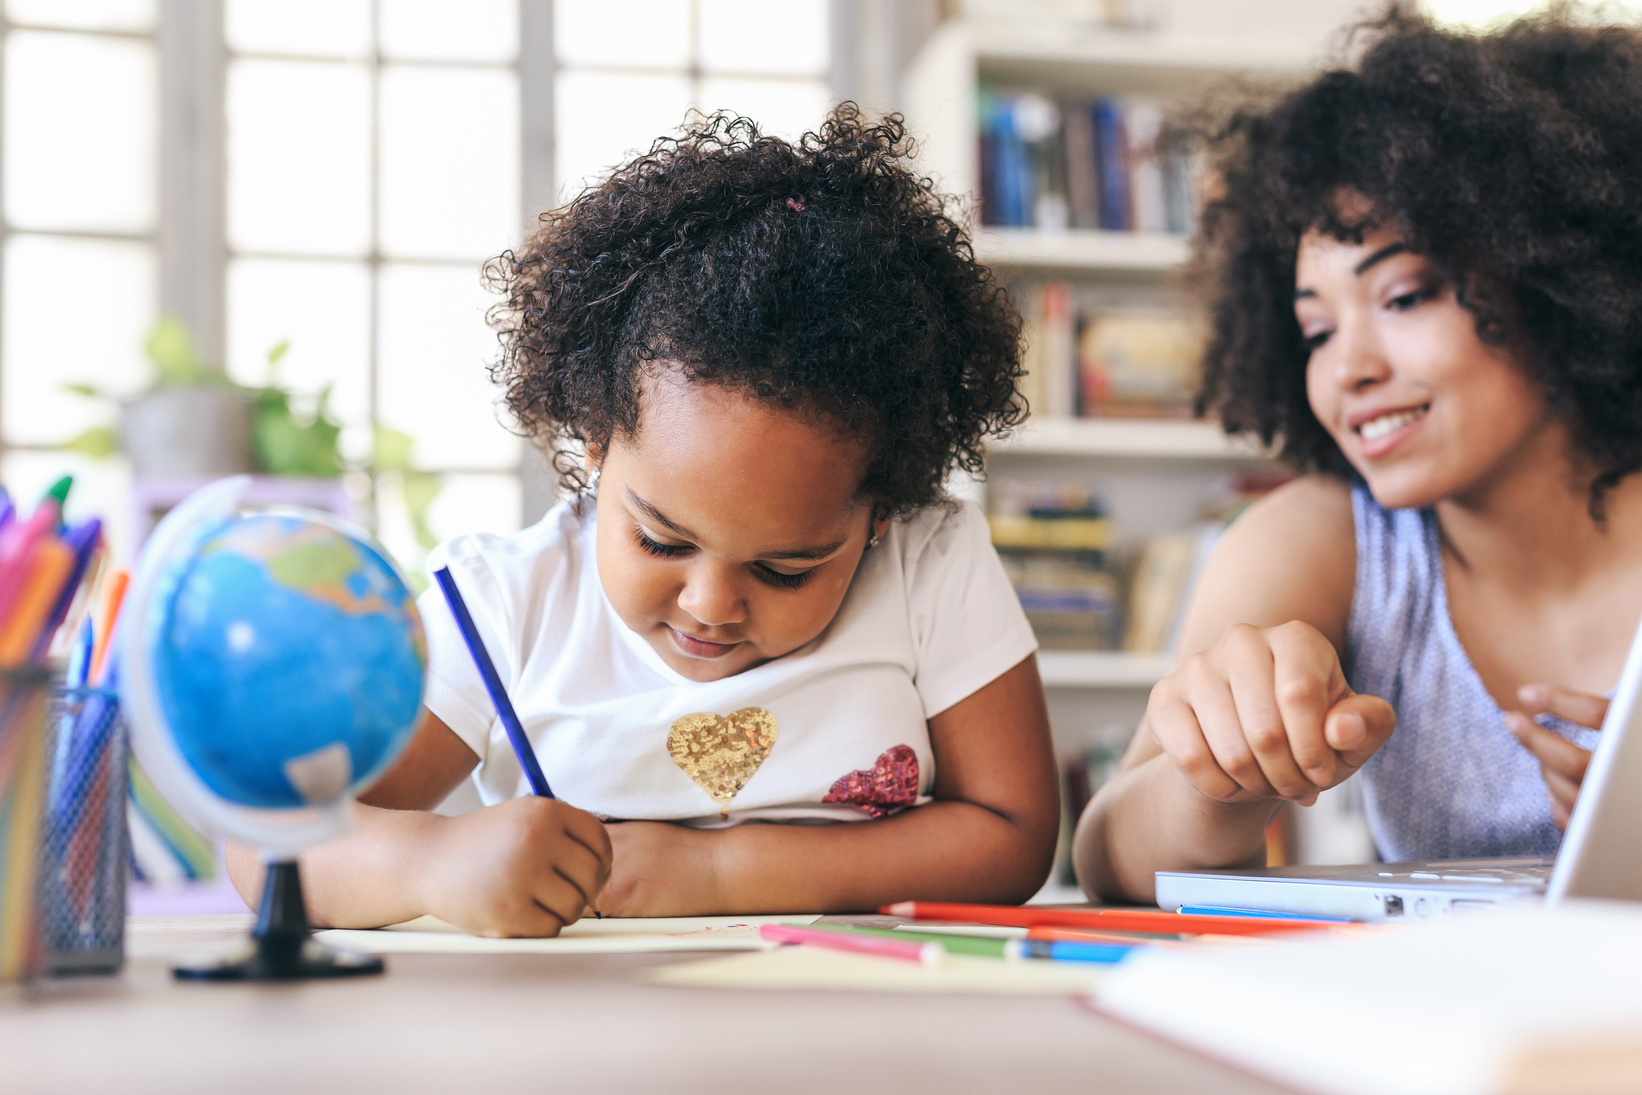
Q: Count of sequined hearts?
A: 2